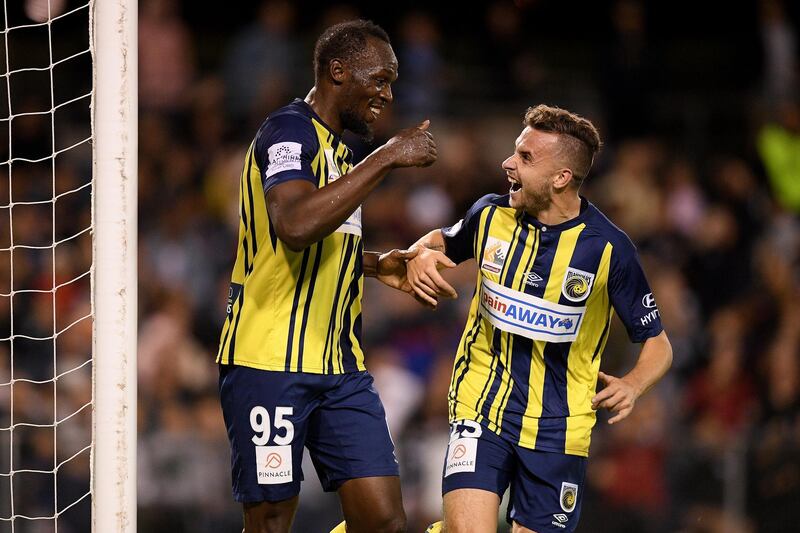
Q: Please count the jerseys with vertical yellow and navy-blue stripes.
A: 2